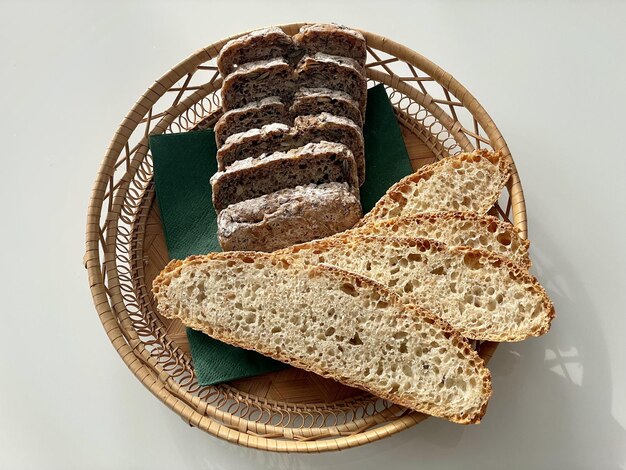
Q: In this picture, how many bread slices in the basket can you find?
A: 10